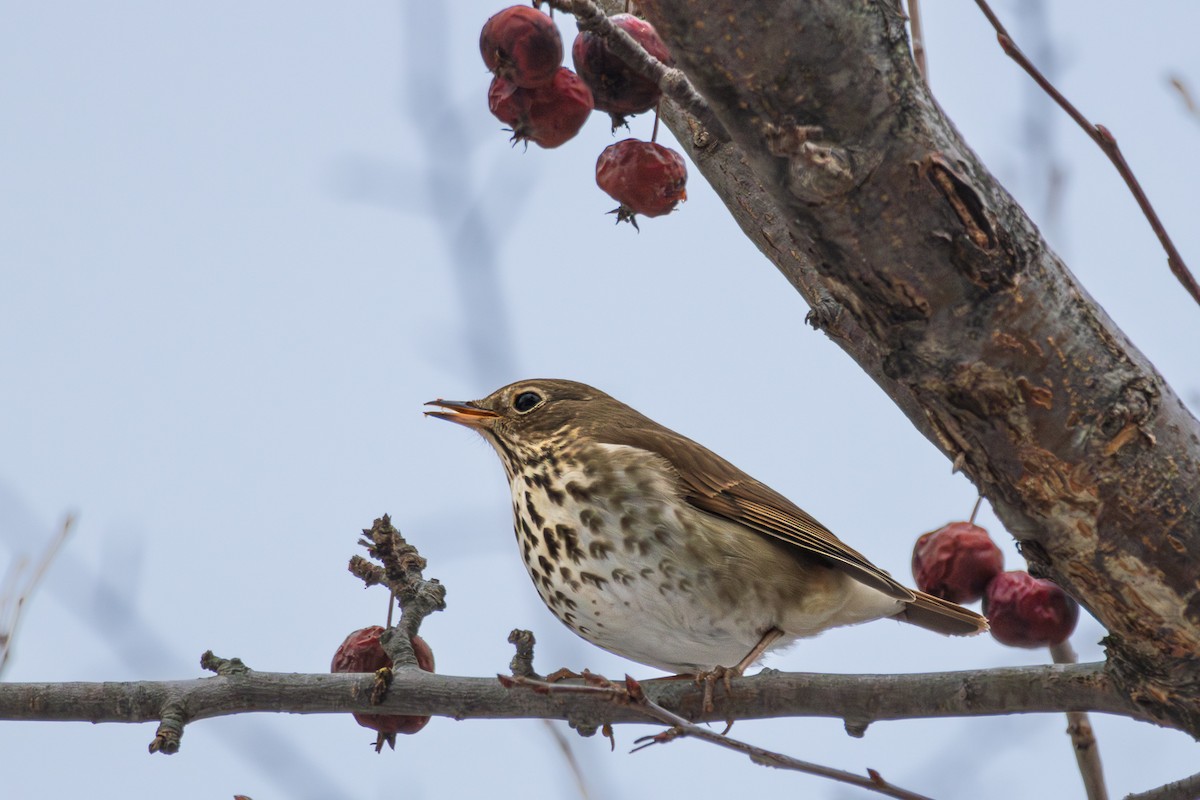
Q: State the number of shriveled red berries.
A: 7